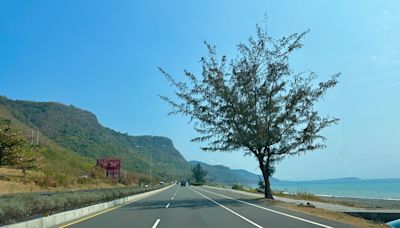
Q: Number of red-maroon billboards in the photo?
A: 1